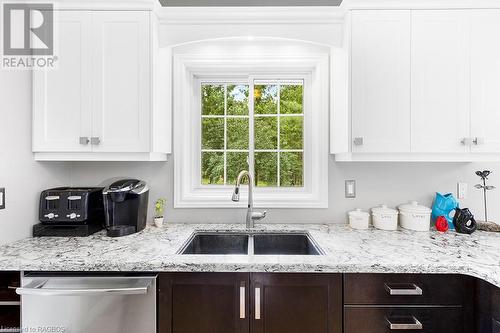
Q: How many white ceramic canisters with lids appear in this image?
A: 3